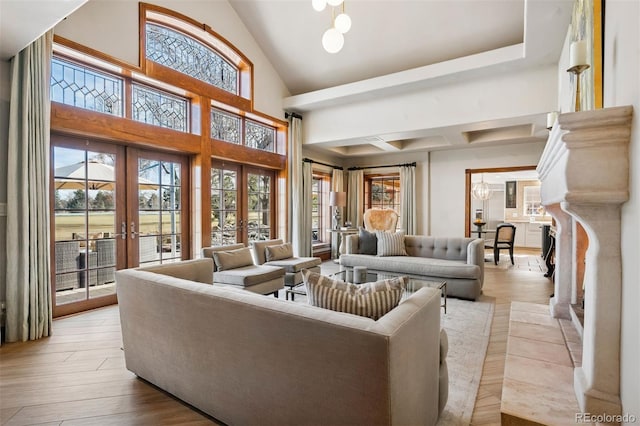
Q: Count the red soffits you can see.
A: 0